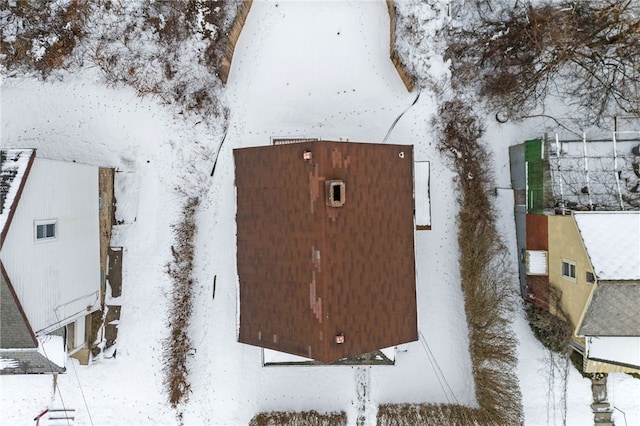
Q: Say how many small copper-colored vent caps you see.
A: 2